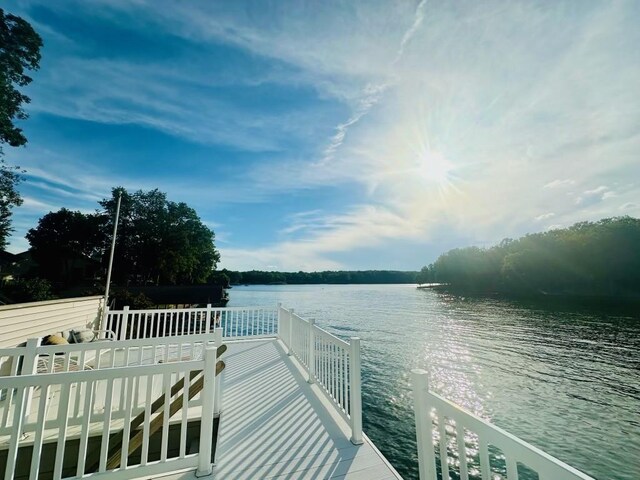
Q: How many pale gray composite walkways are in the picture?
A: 1